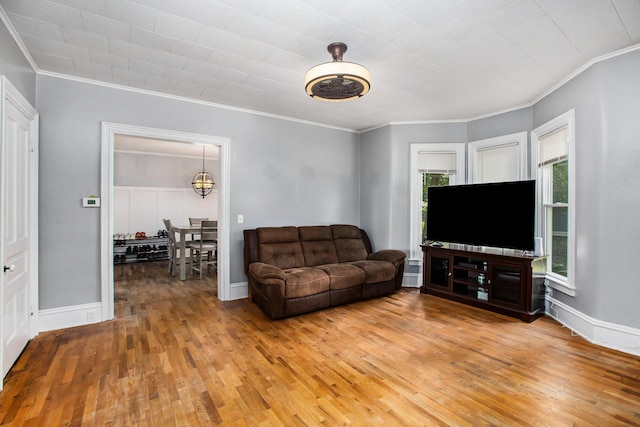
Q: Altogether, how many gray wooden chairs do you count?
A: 3